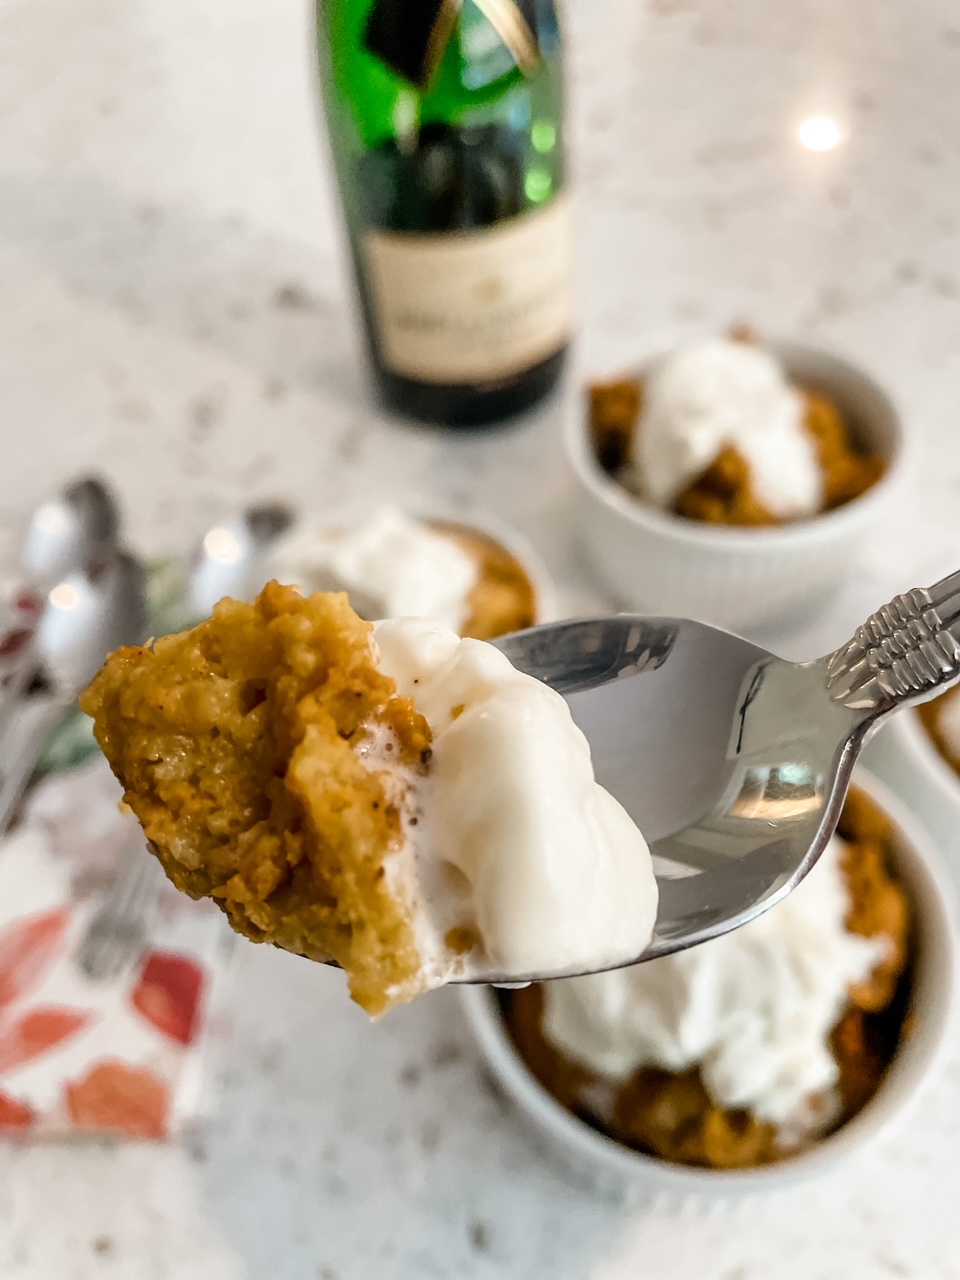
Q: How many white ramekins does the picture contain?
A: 4